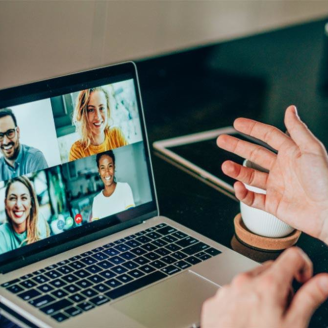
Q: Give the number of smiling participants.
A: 4